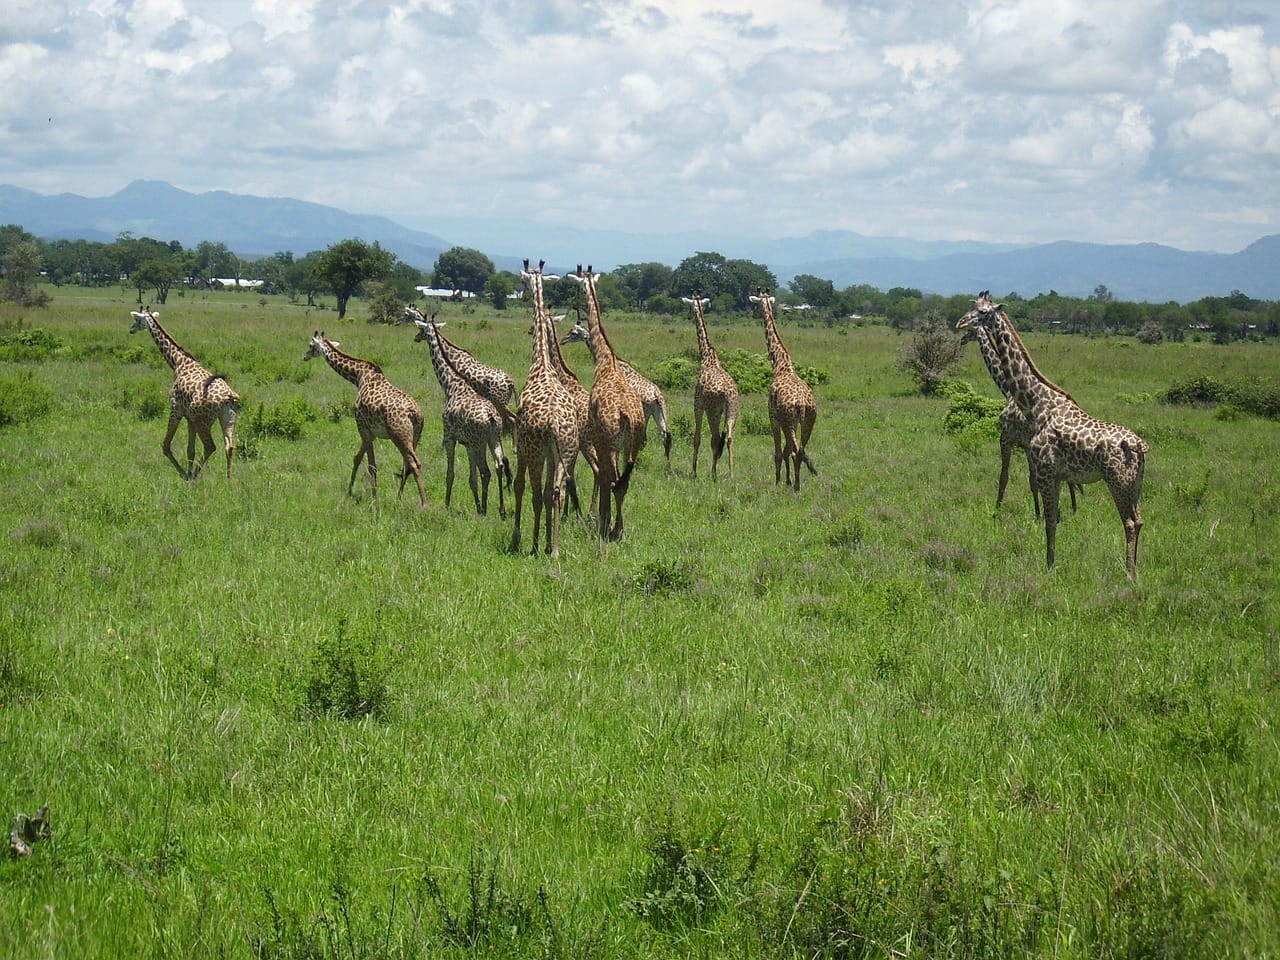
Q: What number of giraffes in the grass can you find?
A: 12